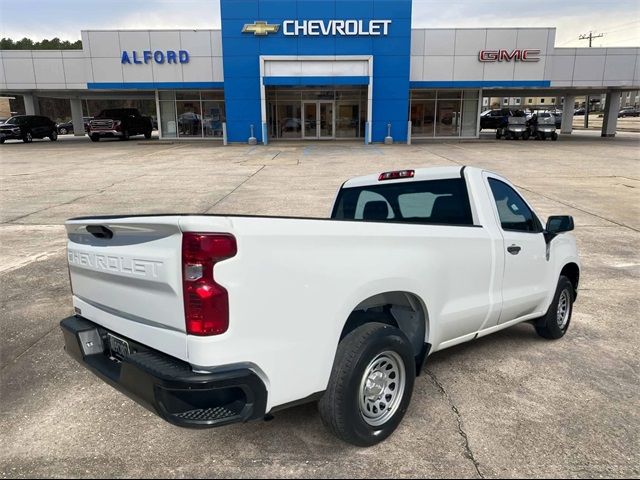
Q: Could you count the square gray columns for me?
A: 4